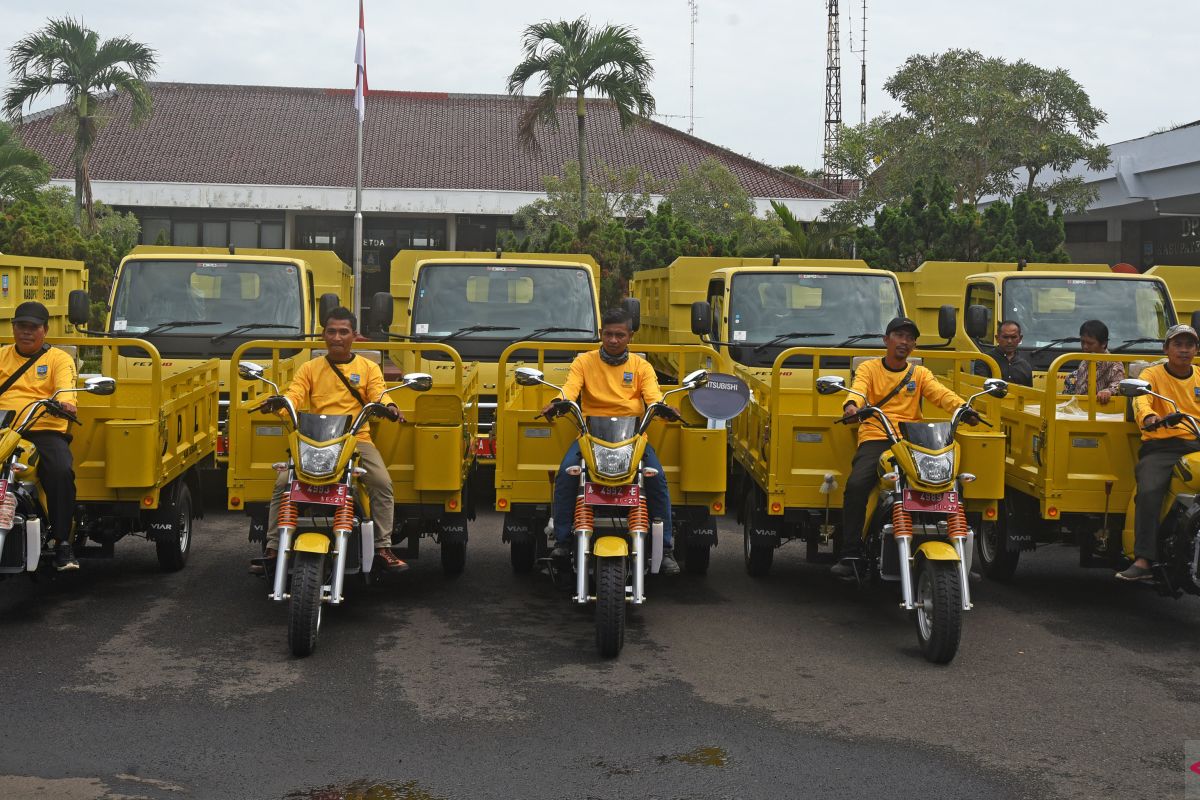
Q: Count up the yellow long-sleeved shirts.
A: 5